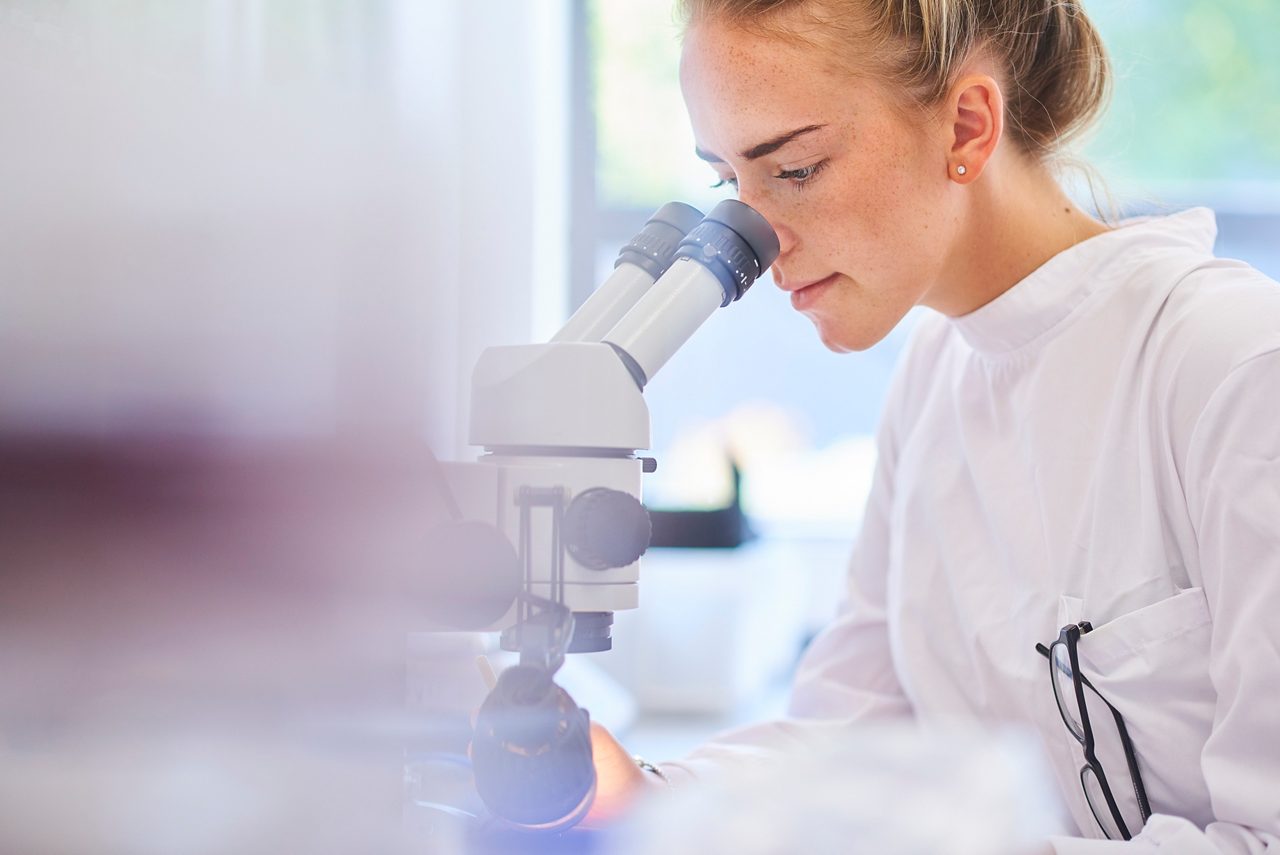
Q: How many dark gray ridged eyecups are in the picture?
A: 2